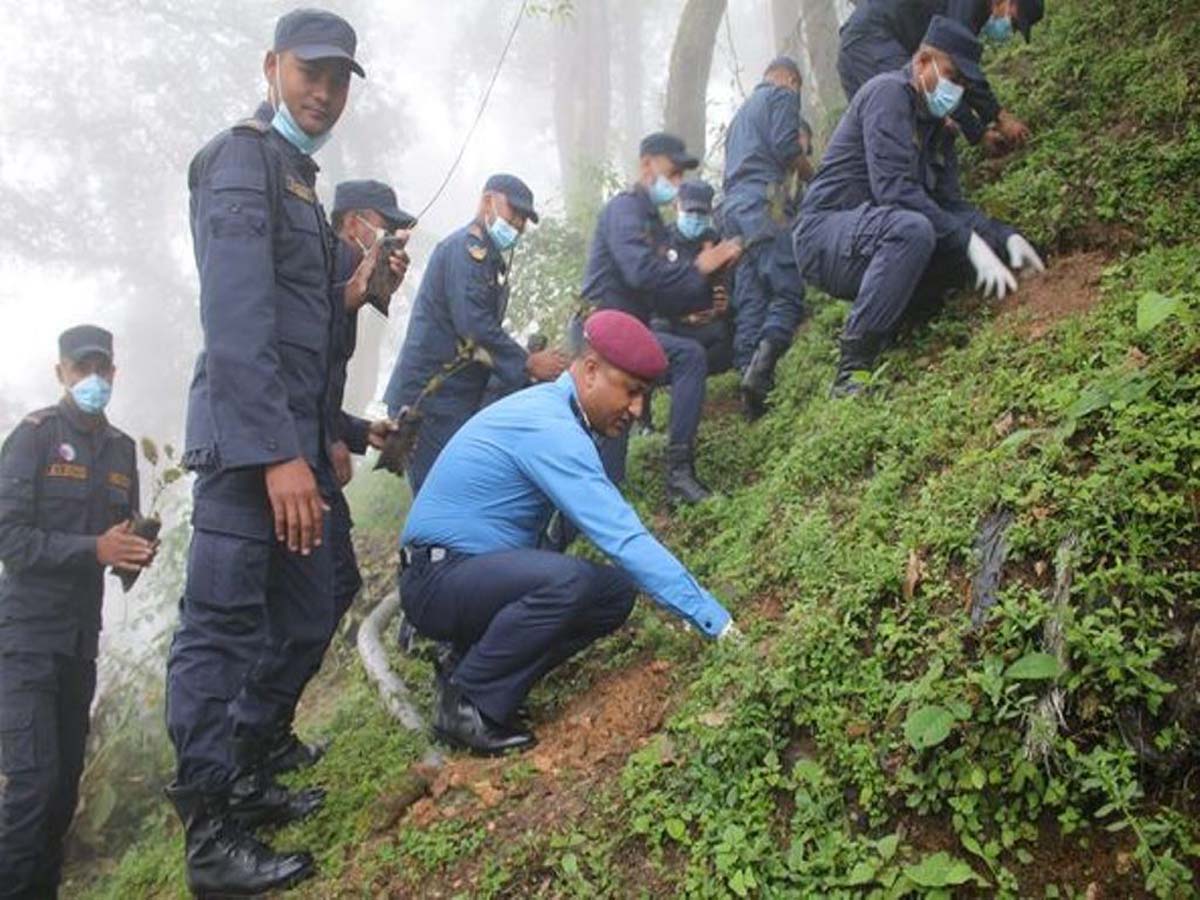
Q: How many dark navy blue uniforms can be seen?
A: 9